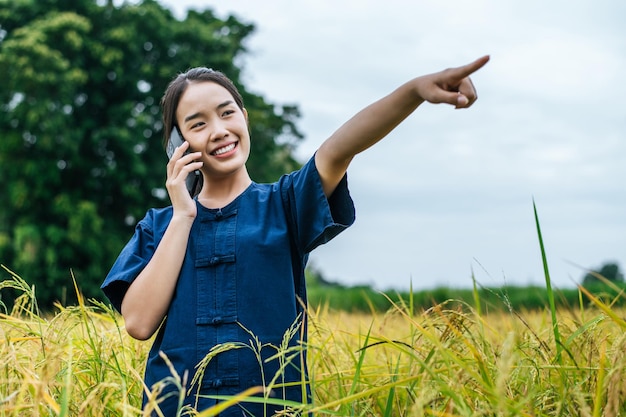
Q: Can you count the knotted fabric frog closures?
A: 4